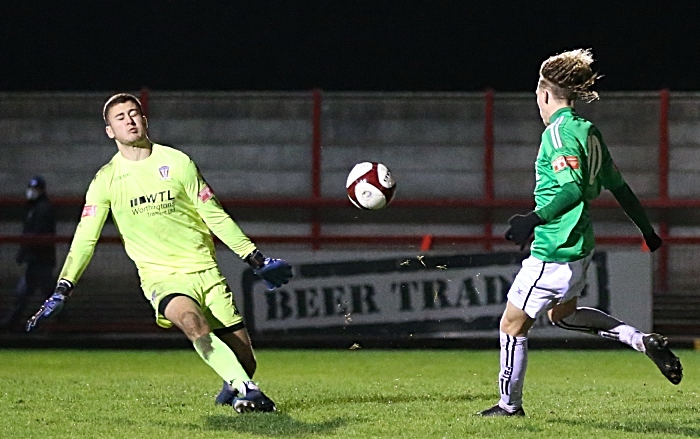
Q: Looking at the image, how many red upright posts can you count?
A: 4